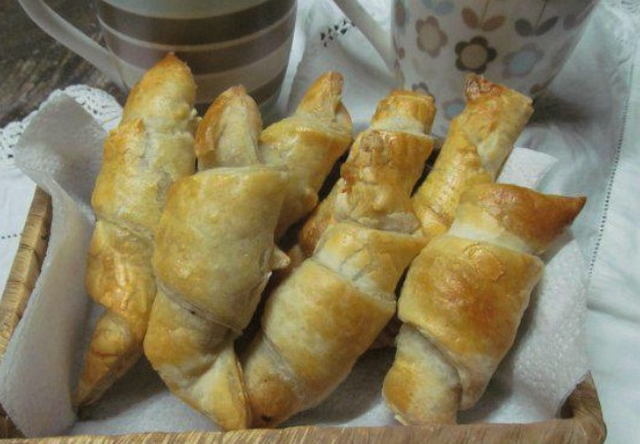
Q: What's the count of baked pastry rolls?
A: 7